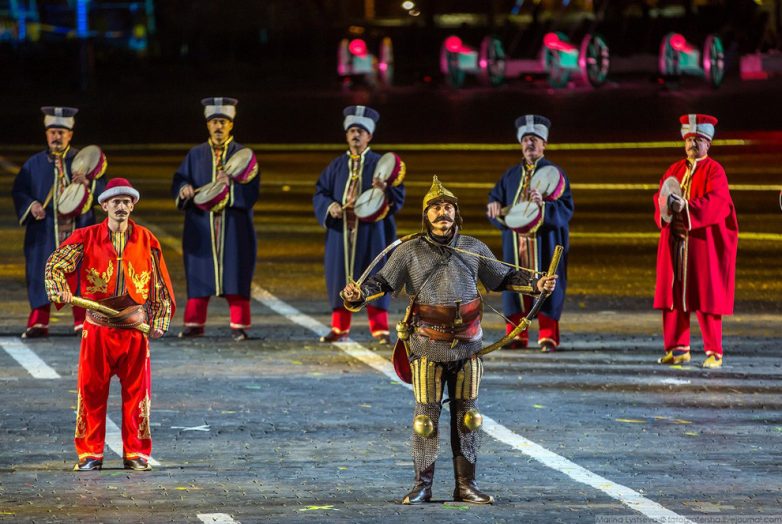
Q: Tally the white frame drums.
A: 8